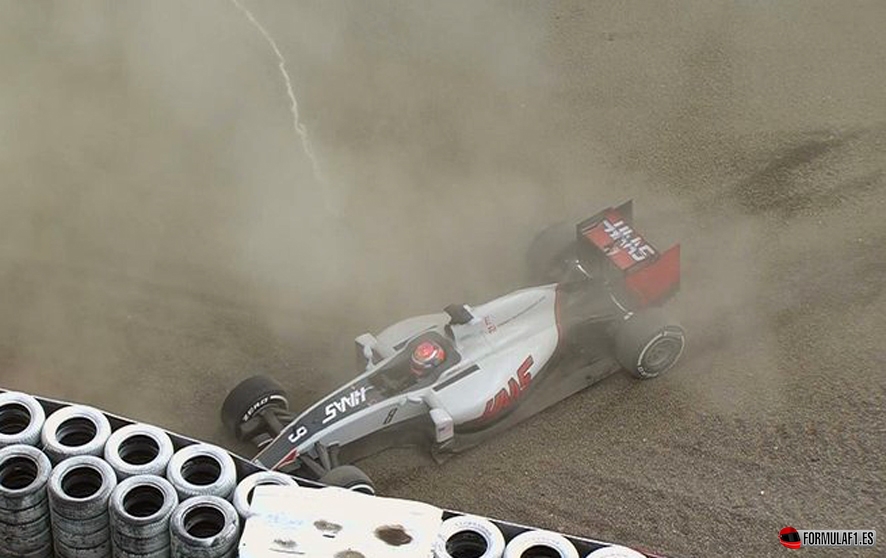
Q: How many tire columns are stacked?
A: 12